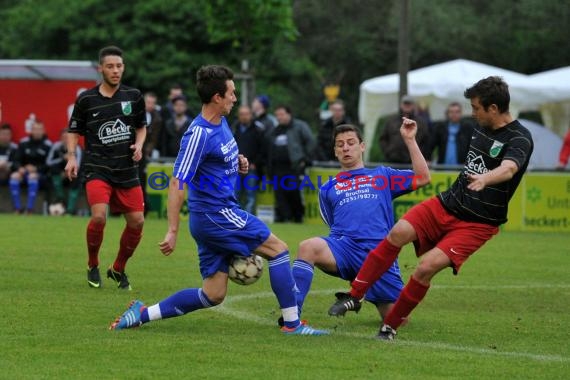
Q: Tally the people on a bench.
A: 3